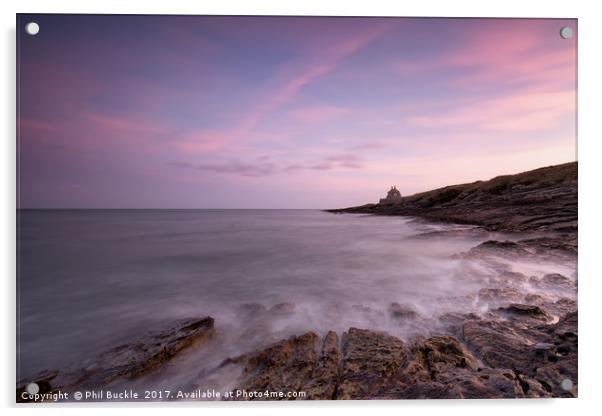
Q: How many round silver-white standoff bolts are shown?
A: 4